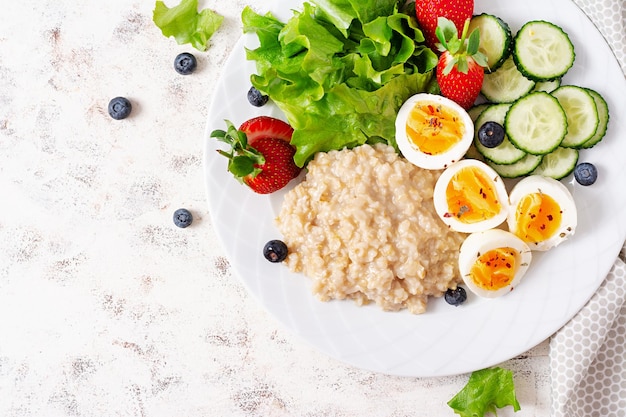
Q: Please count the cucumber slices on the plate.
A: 11